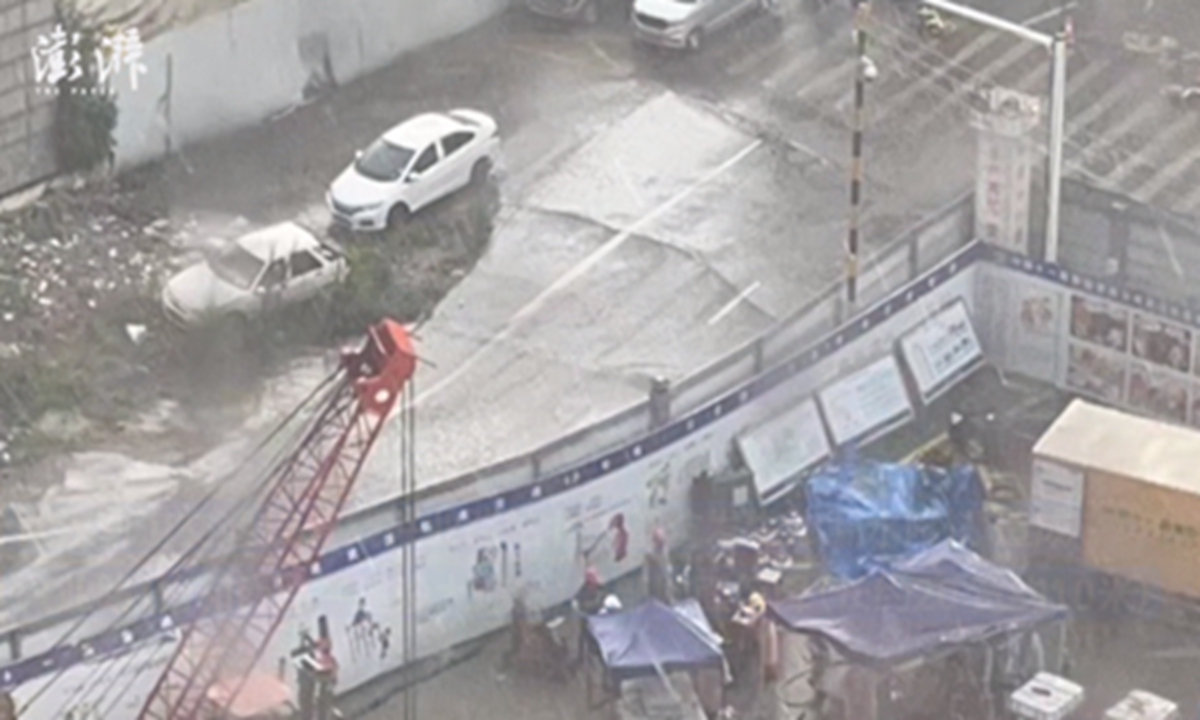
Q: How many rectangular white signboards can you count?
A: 3